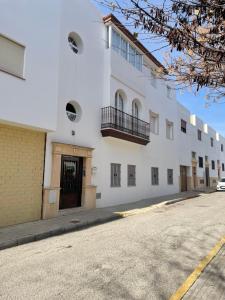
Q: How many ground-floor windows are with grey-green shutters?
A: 4